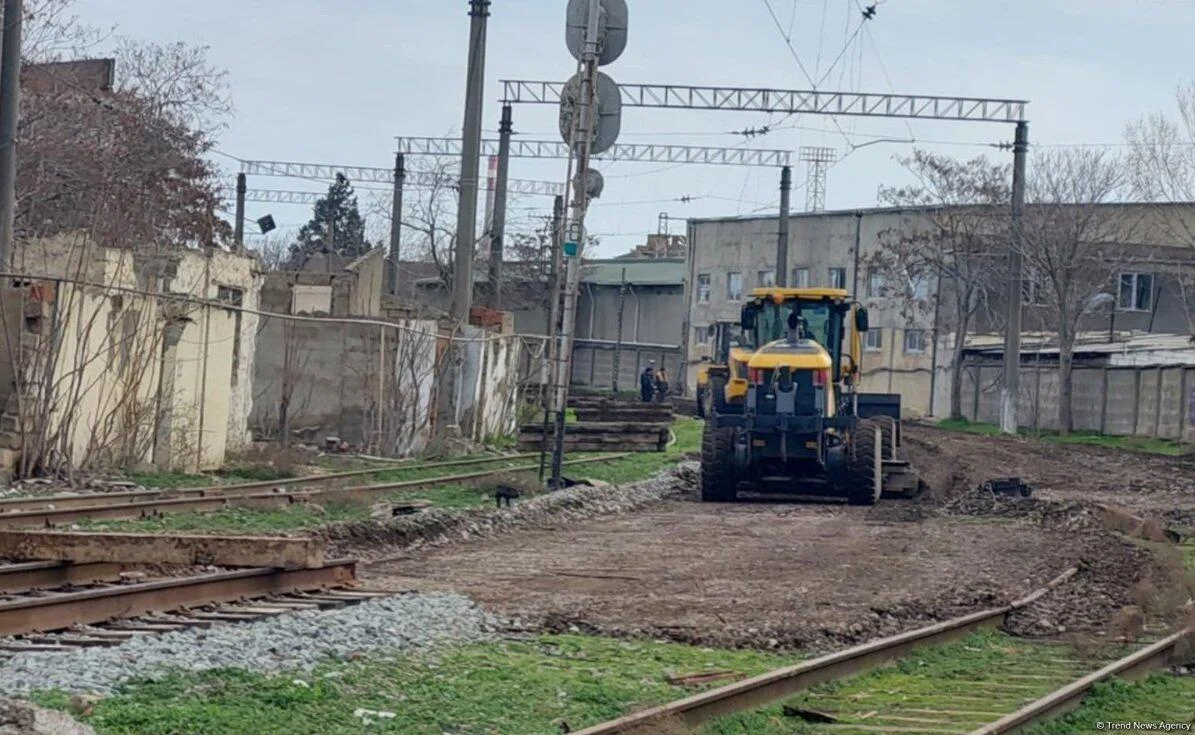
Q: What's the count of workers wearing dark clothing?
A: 2